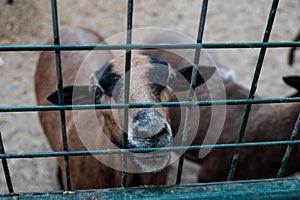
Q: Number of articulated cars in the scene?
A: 0